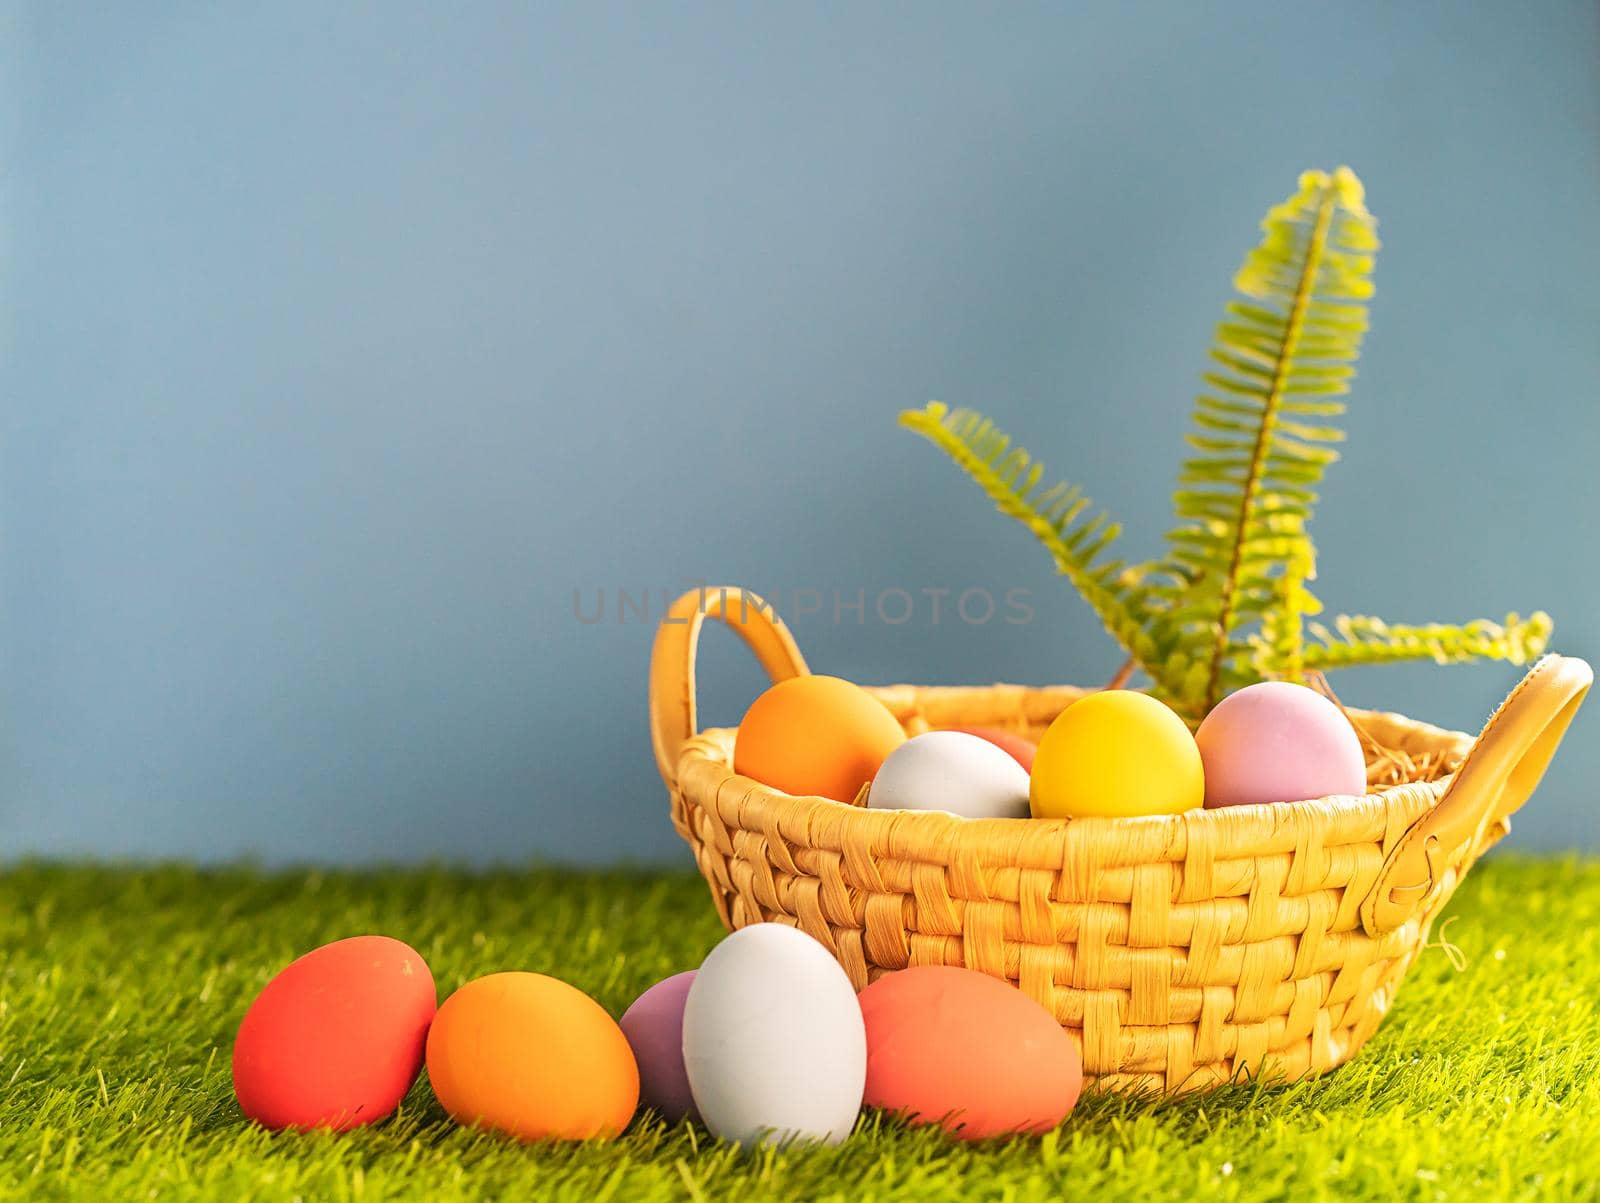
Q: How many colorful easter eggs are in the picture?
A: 10